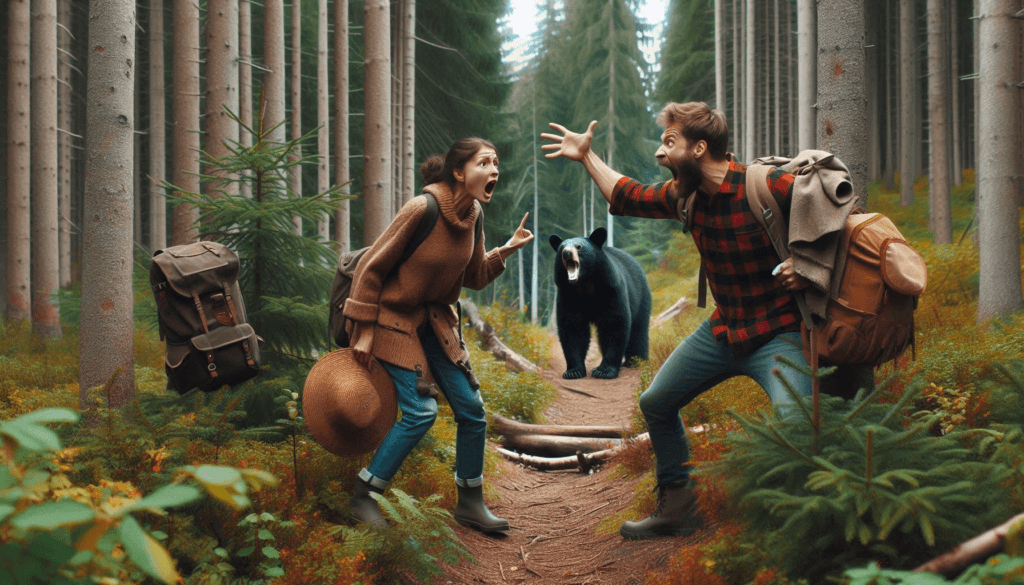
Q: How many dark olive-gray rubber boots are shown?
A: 2